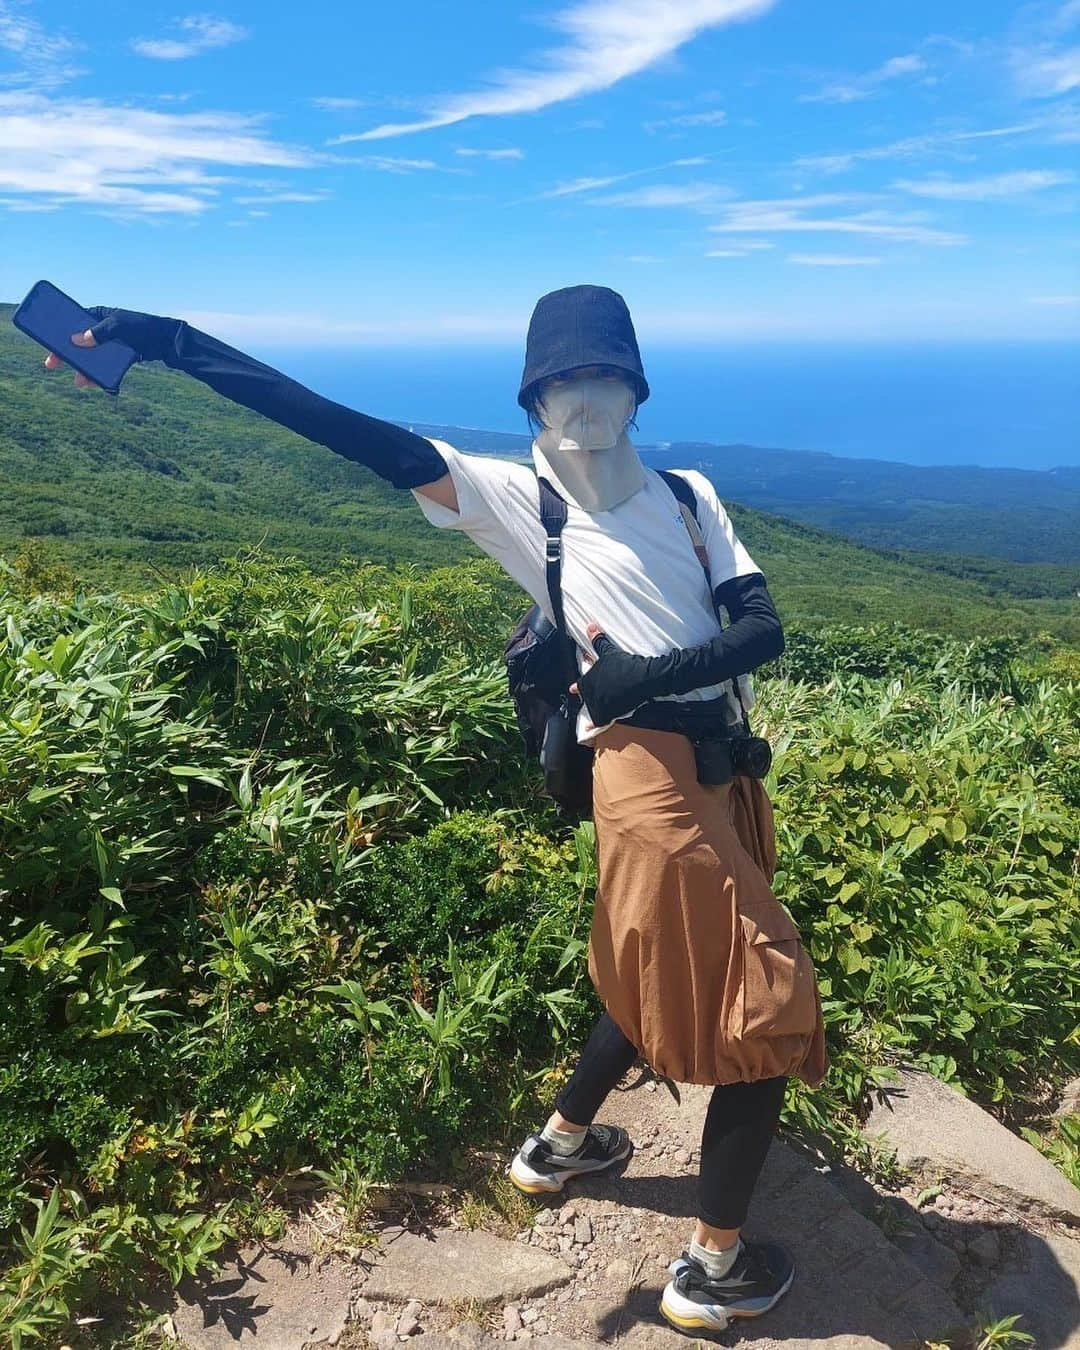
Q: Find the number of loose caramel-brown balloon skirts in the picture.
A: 1